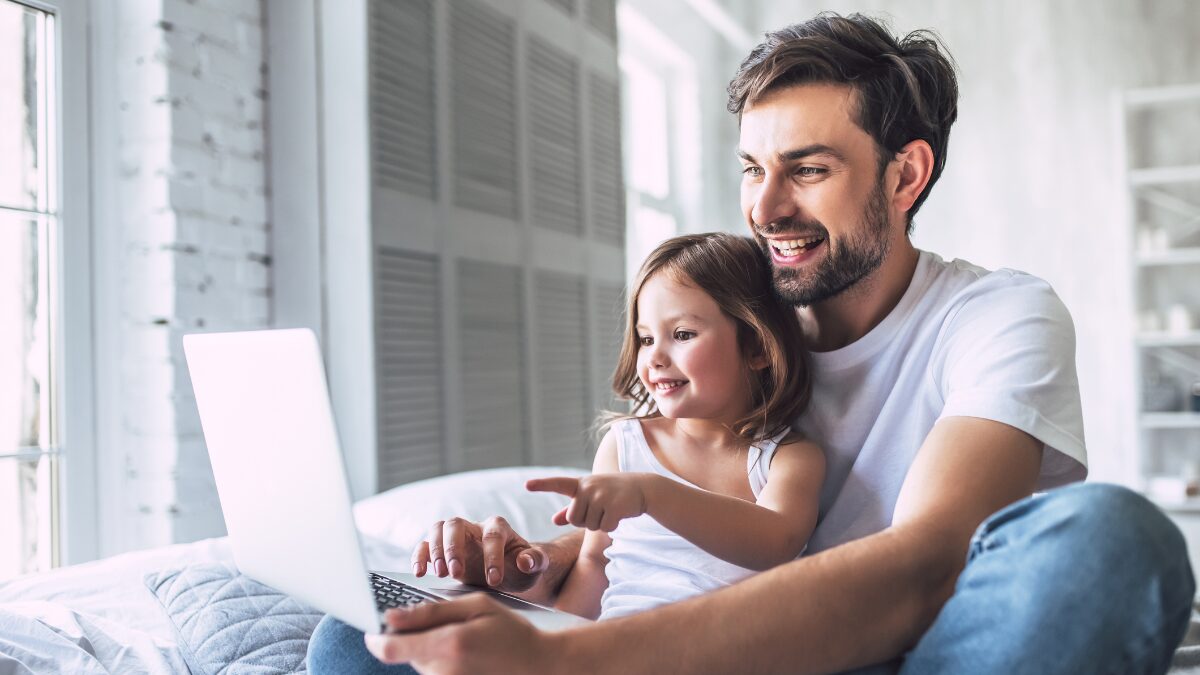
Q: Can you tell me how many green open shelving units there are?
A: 0